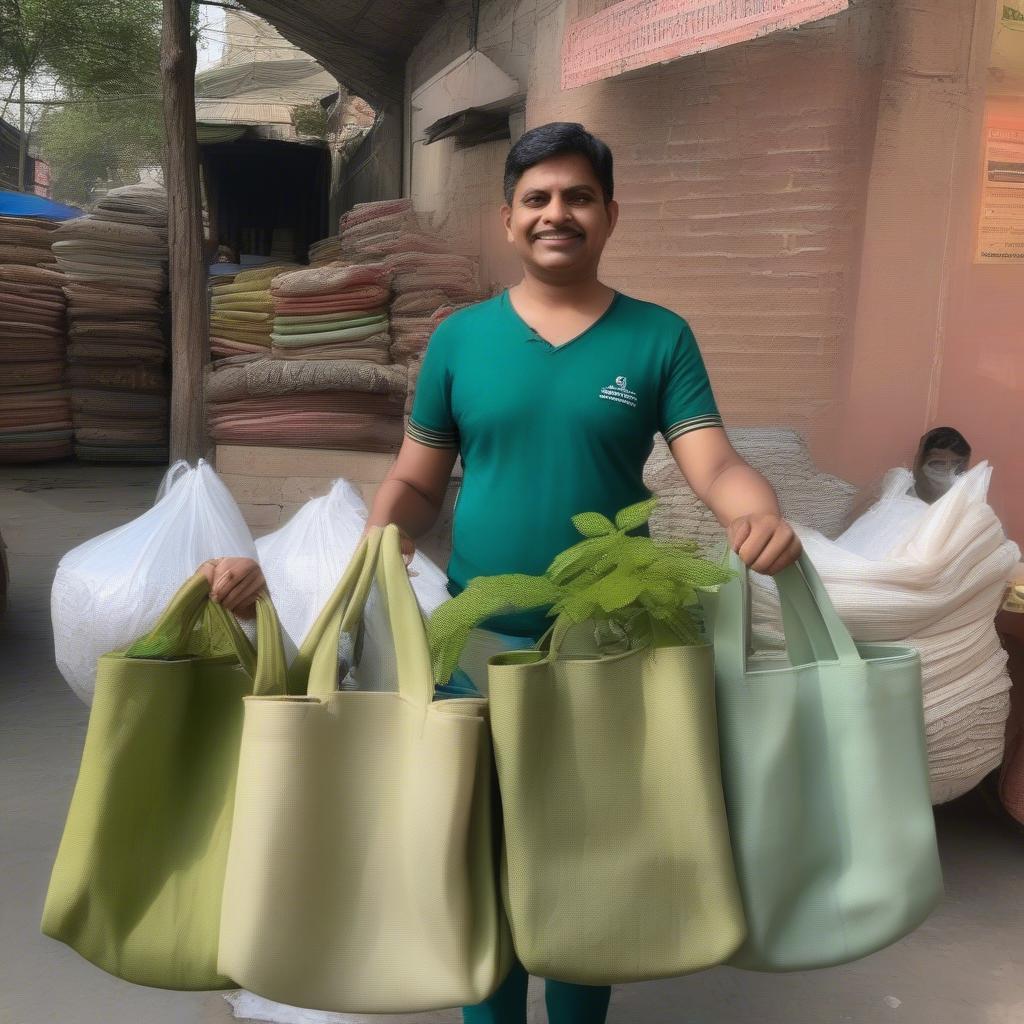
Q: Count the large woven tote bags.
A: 4